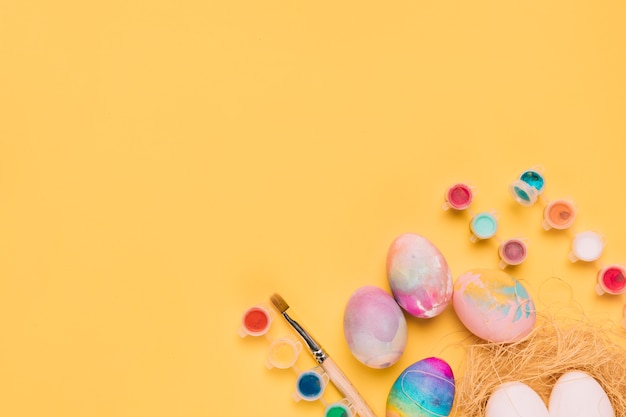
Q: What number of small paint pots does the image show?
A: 11